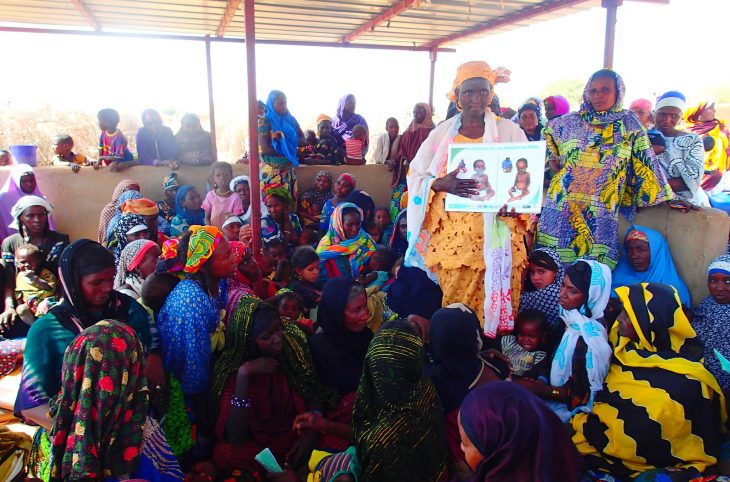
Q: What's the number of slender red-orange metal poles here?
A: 4